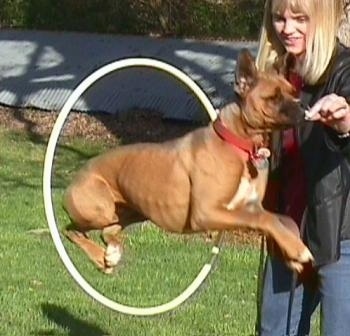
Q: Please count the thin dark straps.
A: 1